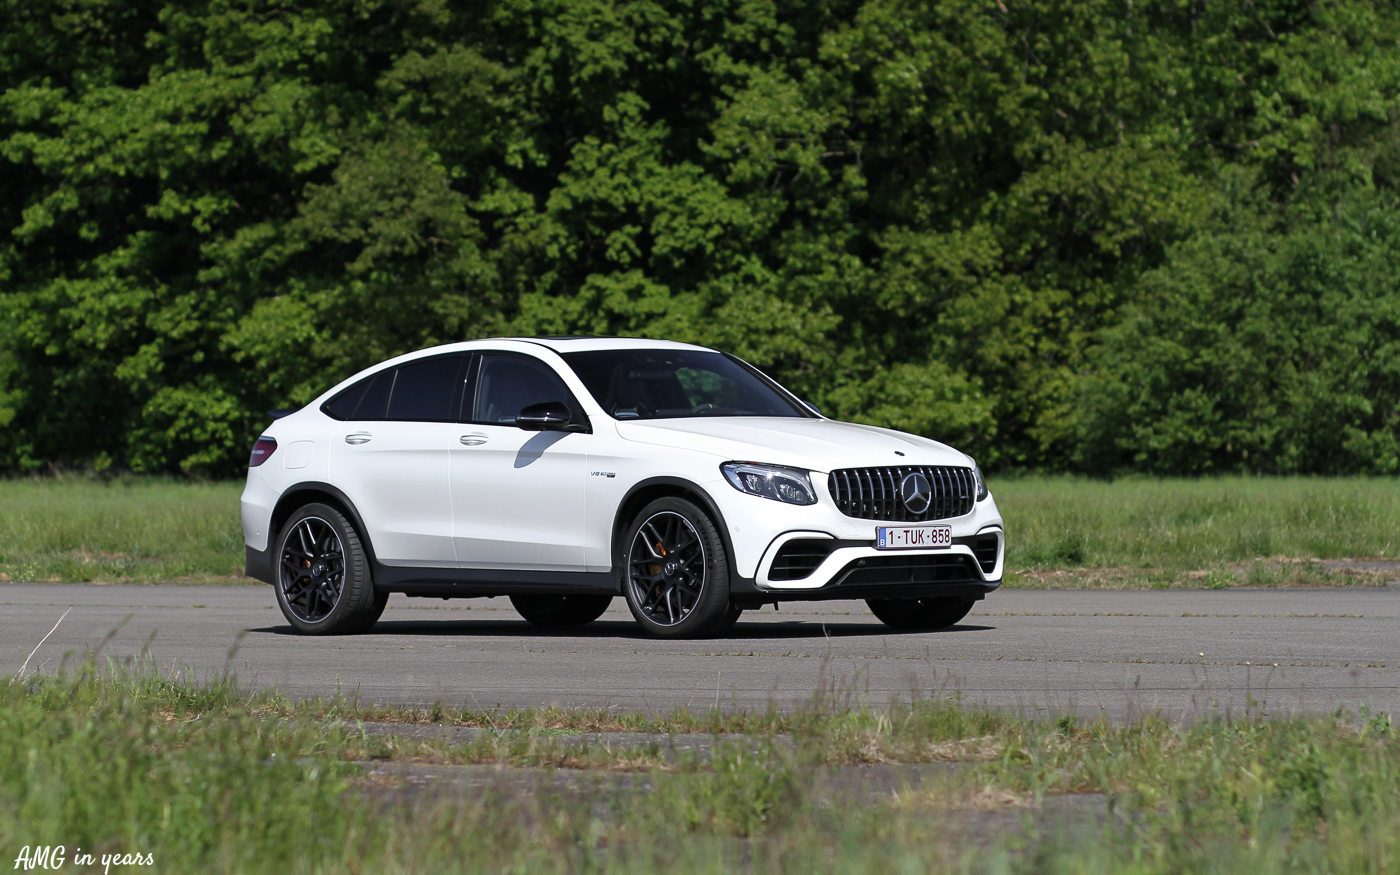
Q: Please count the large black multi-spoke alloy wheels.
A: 2